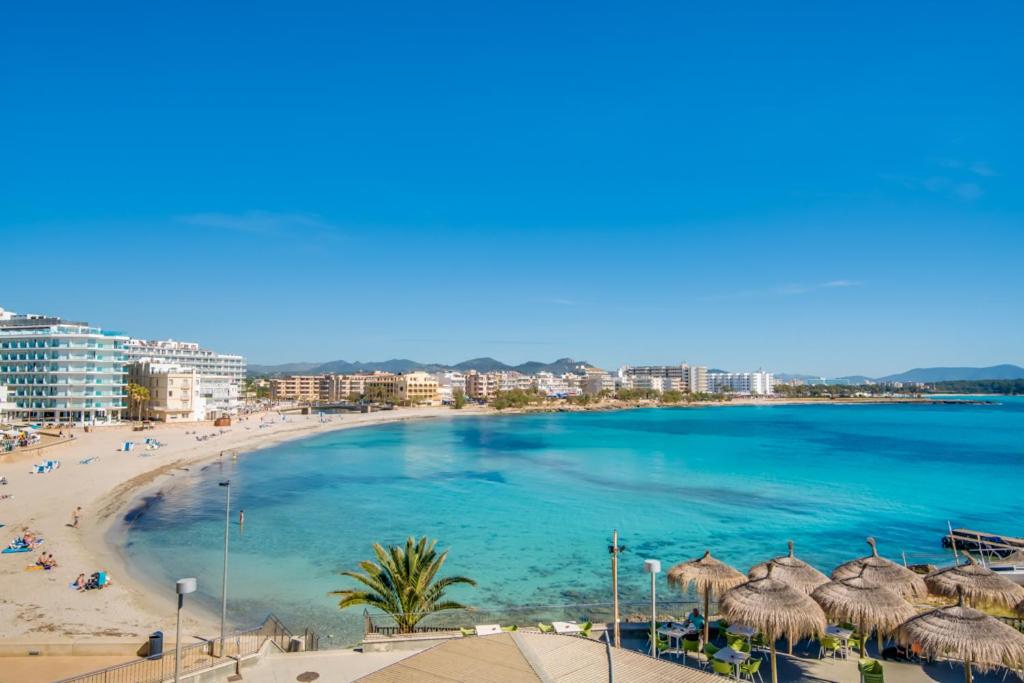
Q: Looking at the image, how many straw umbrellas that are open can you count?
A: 7